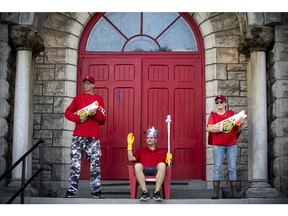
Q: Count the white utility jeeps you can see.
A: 0